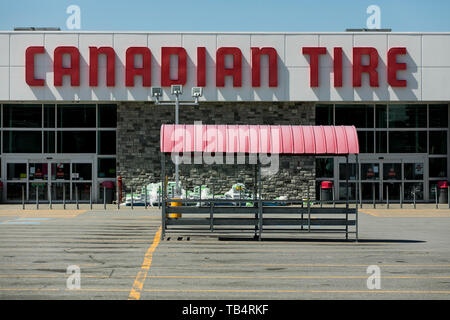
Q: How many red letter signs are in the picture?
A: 12